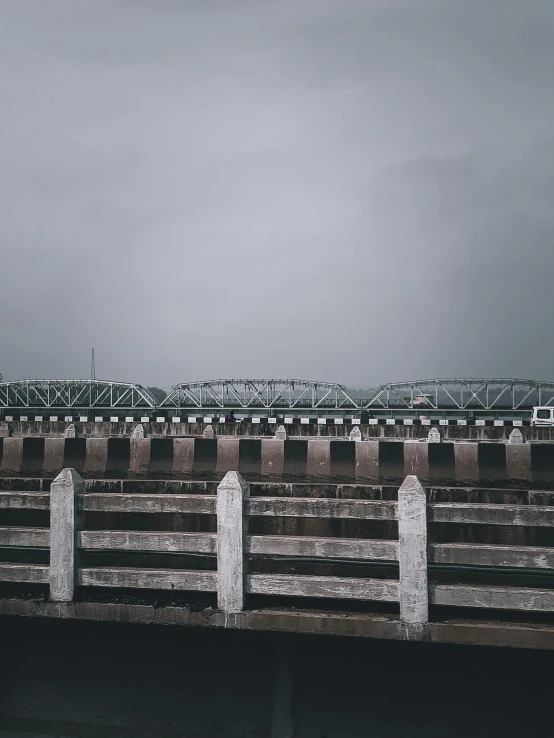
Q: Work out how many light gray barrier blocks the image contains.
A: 12